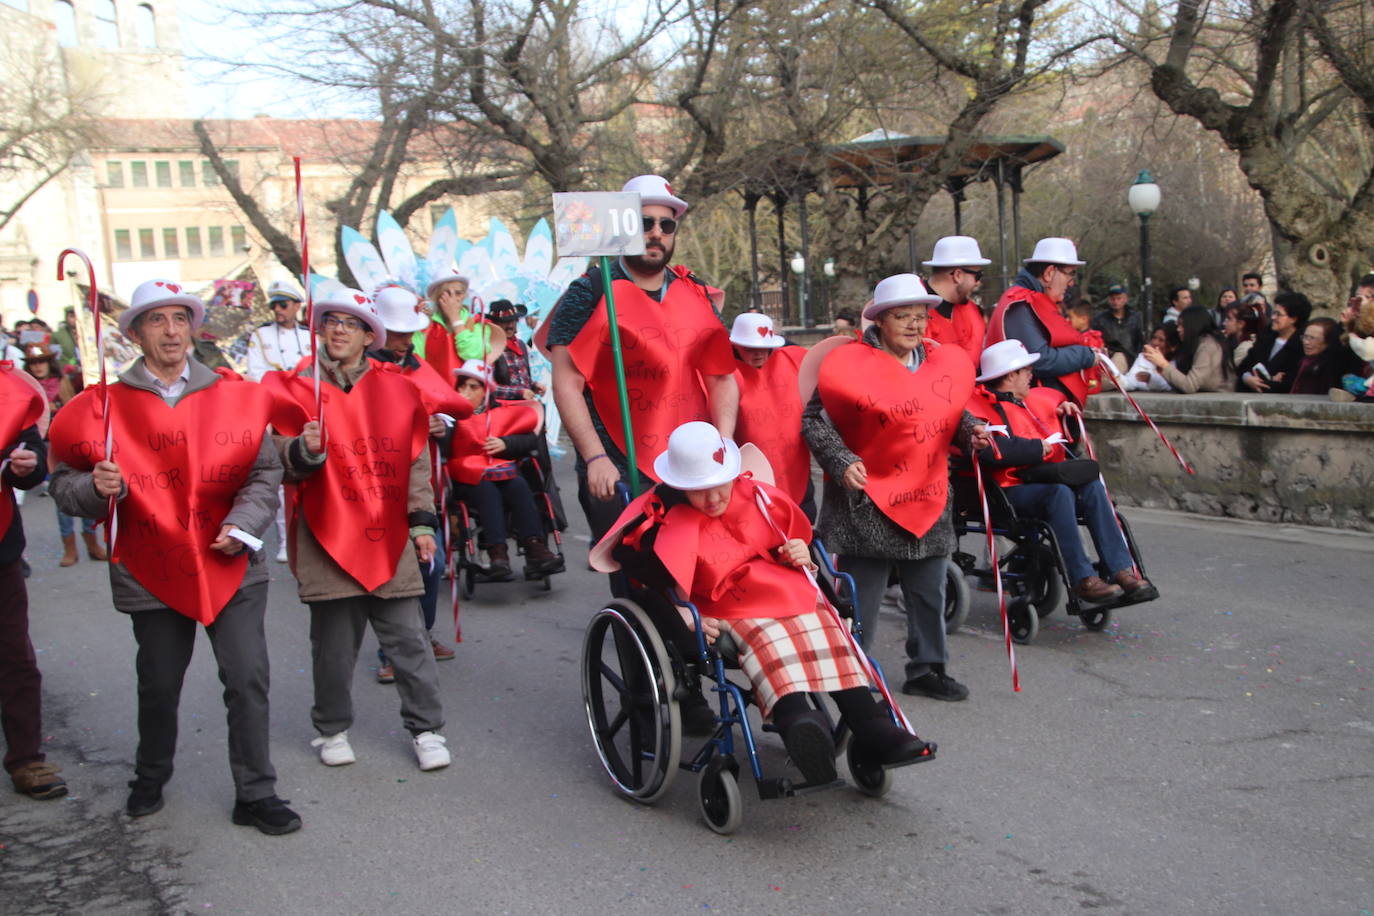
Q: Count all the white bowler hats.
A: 12